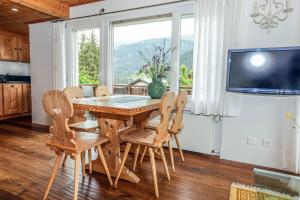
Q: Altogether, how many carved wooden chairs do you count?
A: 5